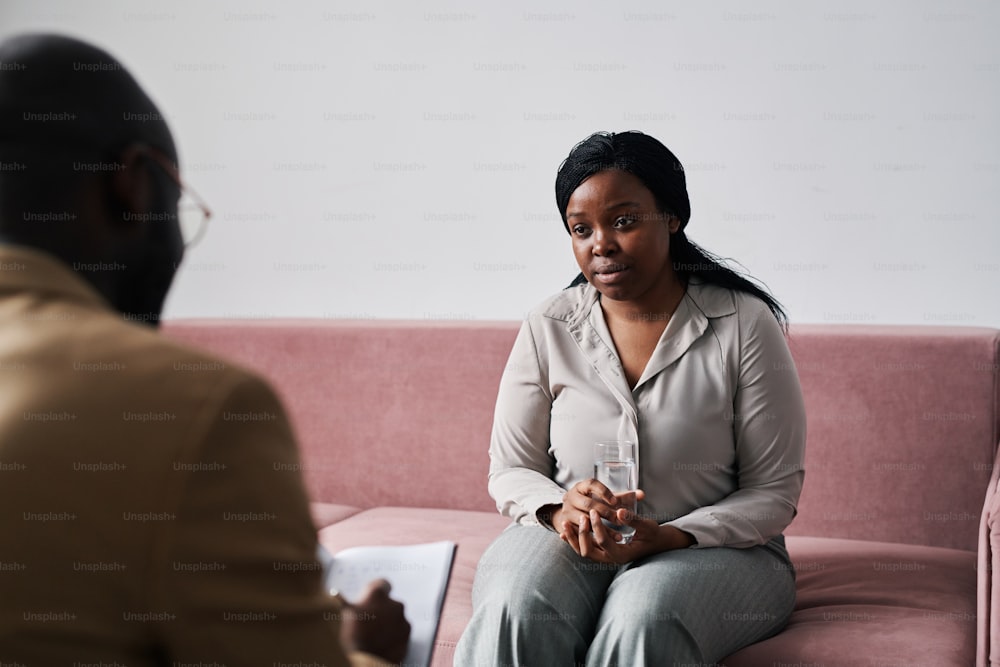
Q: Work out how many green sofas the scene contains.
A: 0